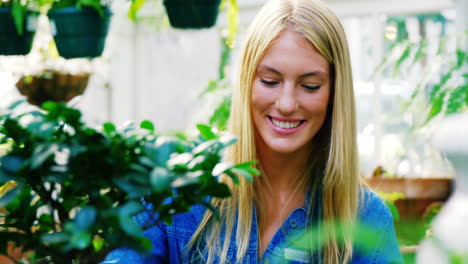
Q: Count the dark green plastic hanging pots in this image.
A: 3